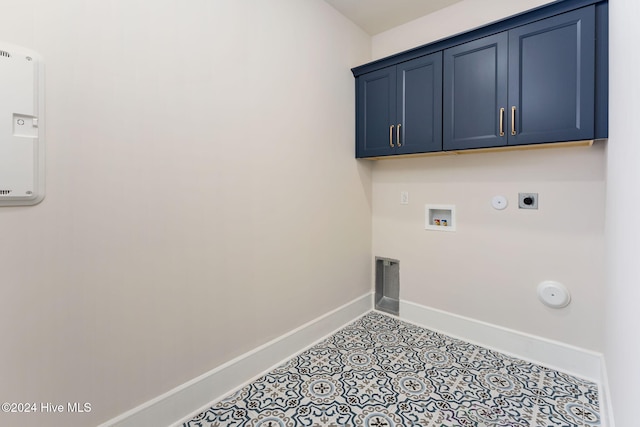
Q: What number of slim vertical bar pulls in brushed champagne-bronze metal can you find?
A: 4